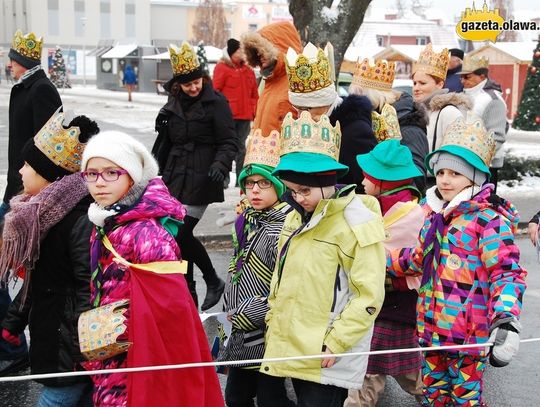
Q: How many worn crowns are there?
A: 11